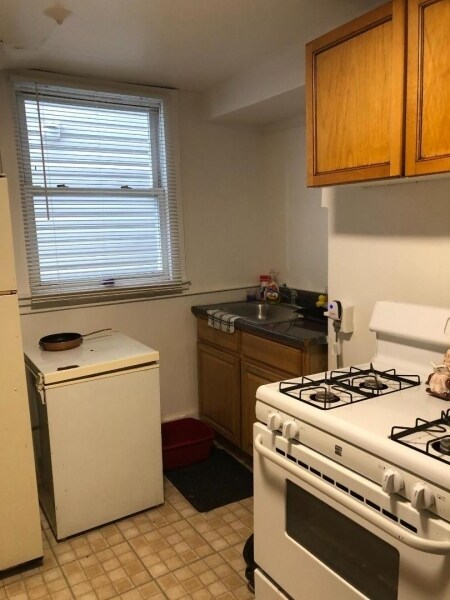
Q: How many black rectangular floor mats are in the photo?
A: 1